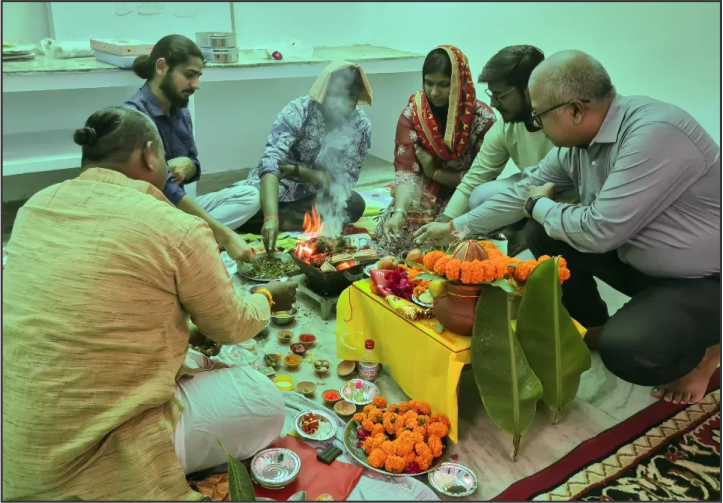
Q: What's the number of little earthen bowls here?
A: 10